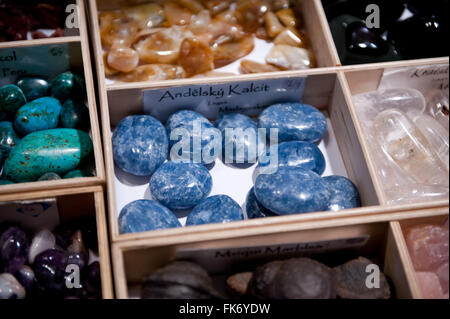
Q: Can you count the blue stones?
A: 11